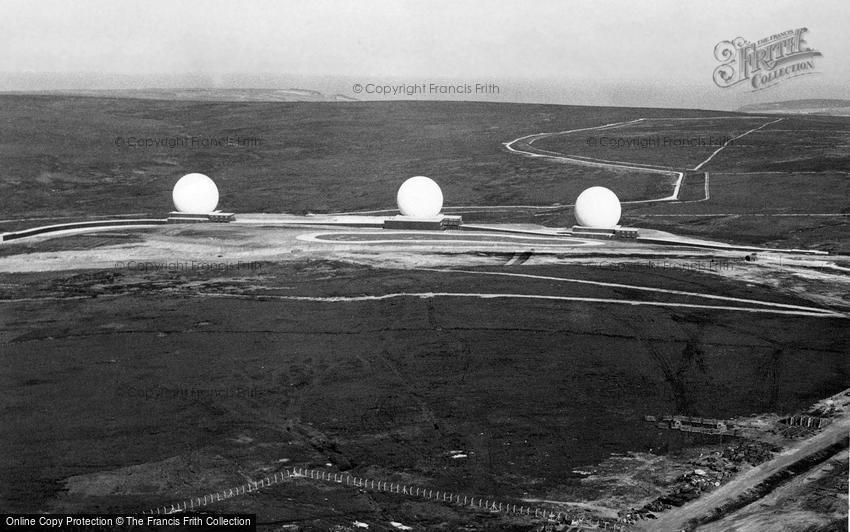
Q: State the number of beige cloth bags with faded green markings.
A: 0